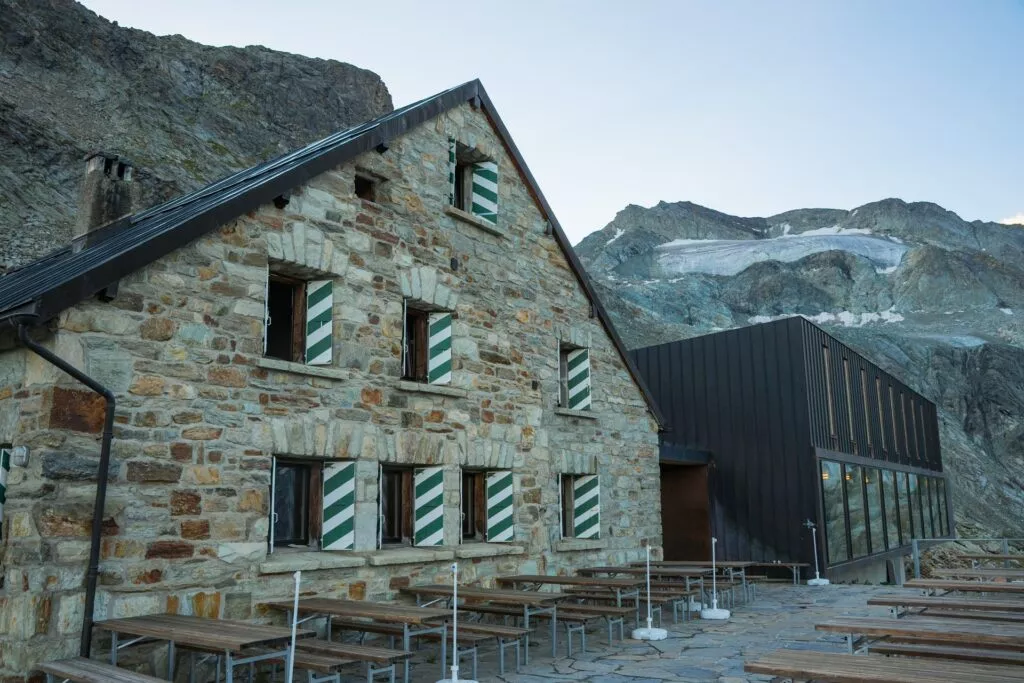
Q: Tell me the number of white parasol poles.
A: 5